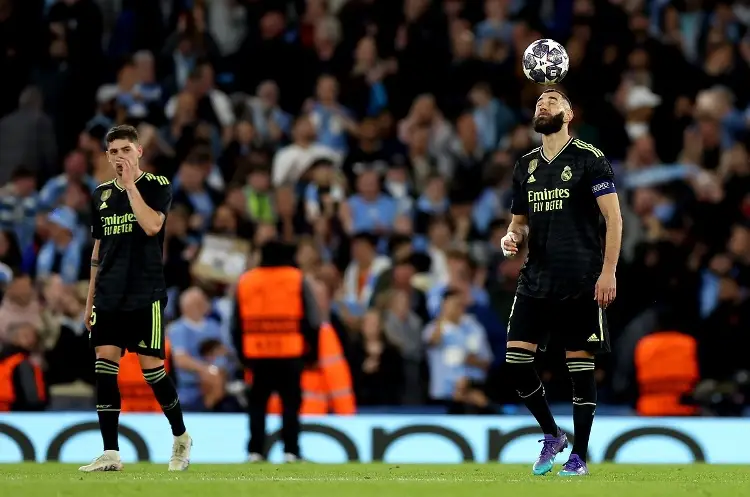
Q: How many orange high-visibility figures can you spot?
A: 5